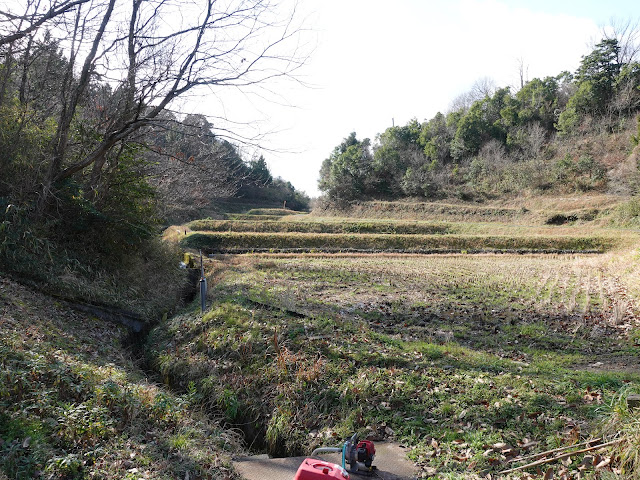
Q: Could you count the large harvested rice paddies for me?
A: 1